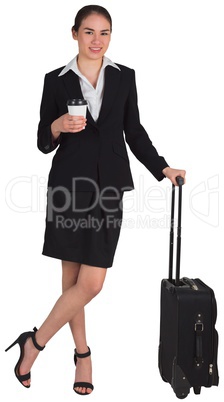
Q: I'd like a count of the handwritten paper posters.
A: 0